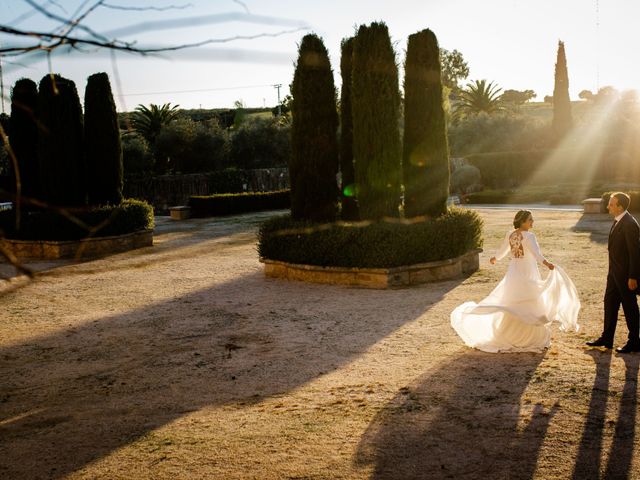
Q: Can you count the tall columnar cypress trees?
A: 8